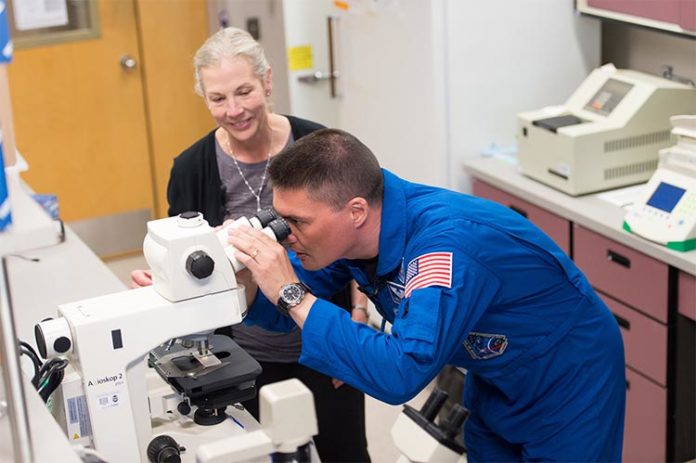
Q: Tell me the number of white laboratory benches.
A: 2